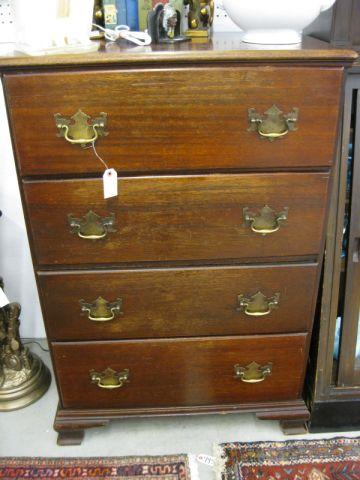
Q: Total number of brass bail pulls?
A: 8